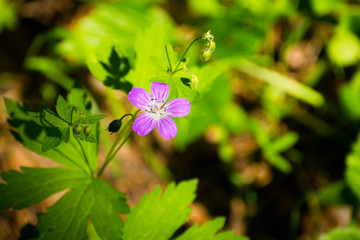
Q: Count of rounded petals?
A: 5